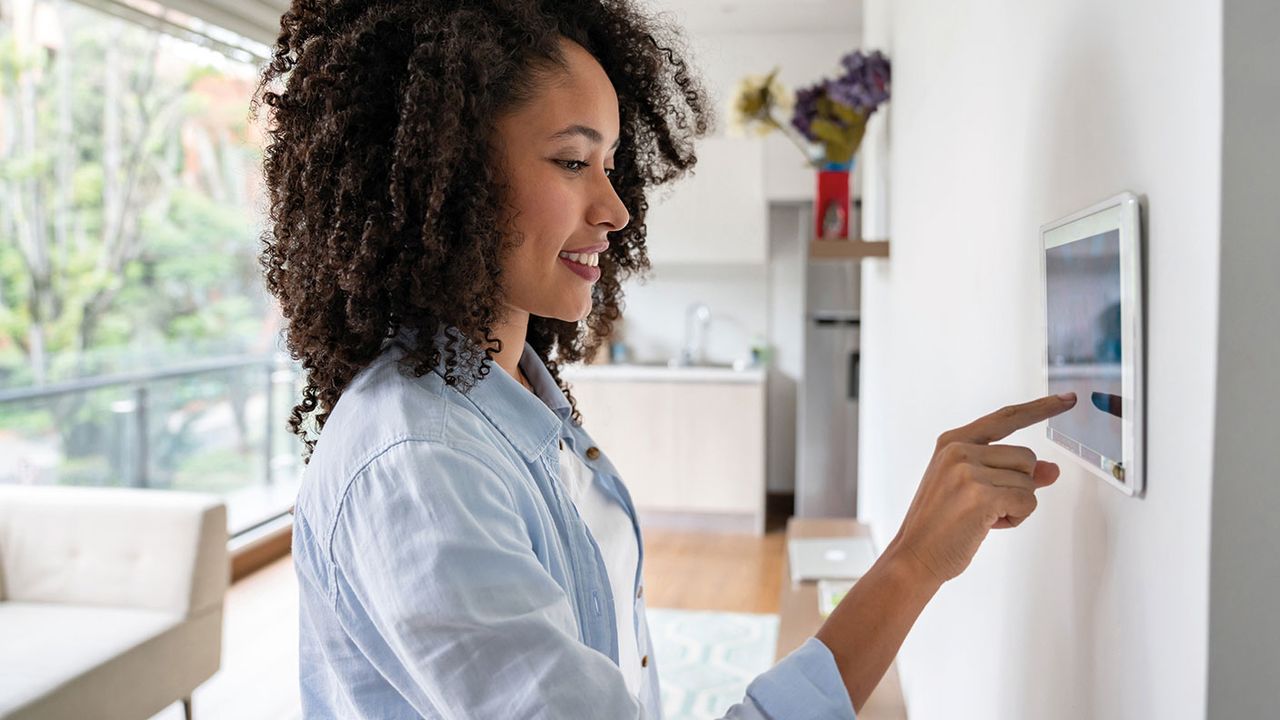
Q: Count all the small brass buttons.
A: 3